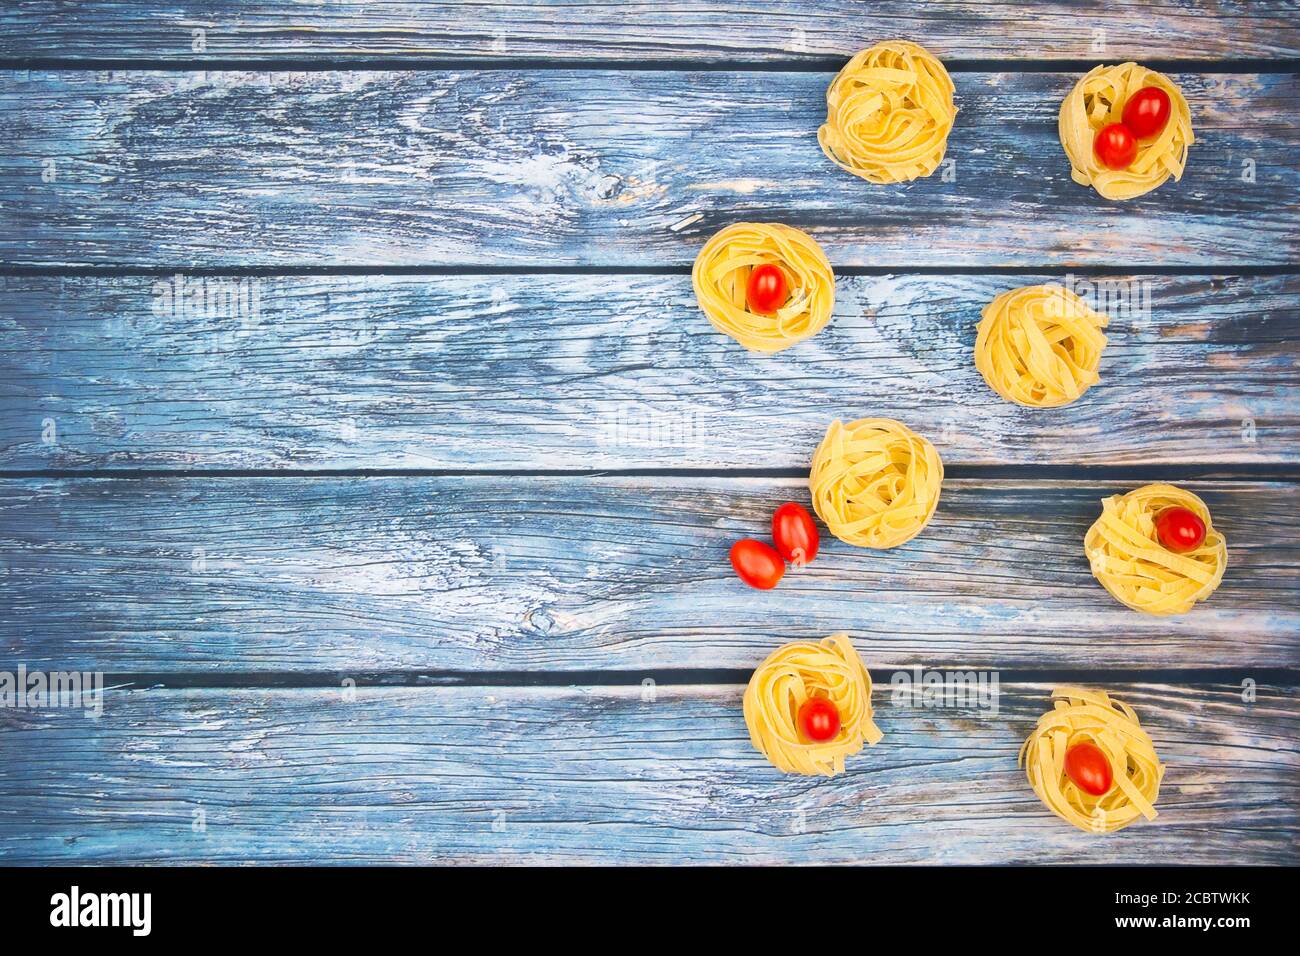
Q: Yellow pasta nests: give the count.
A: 8